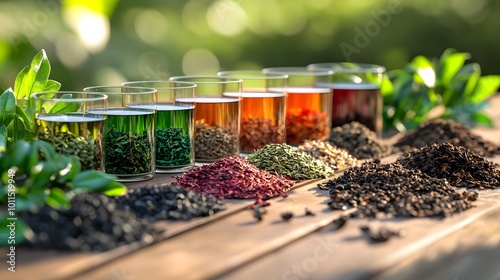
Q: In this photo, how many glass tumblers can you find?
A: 7